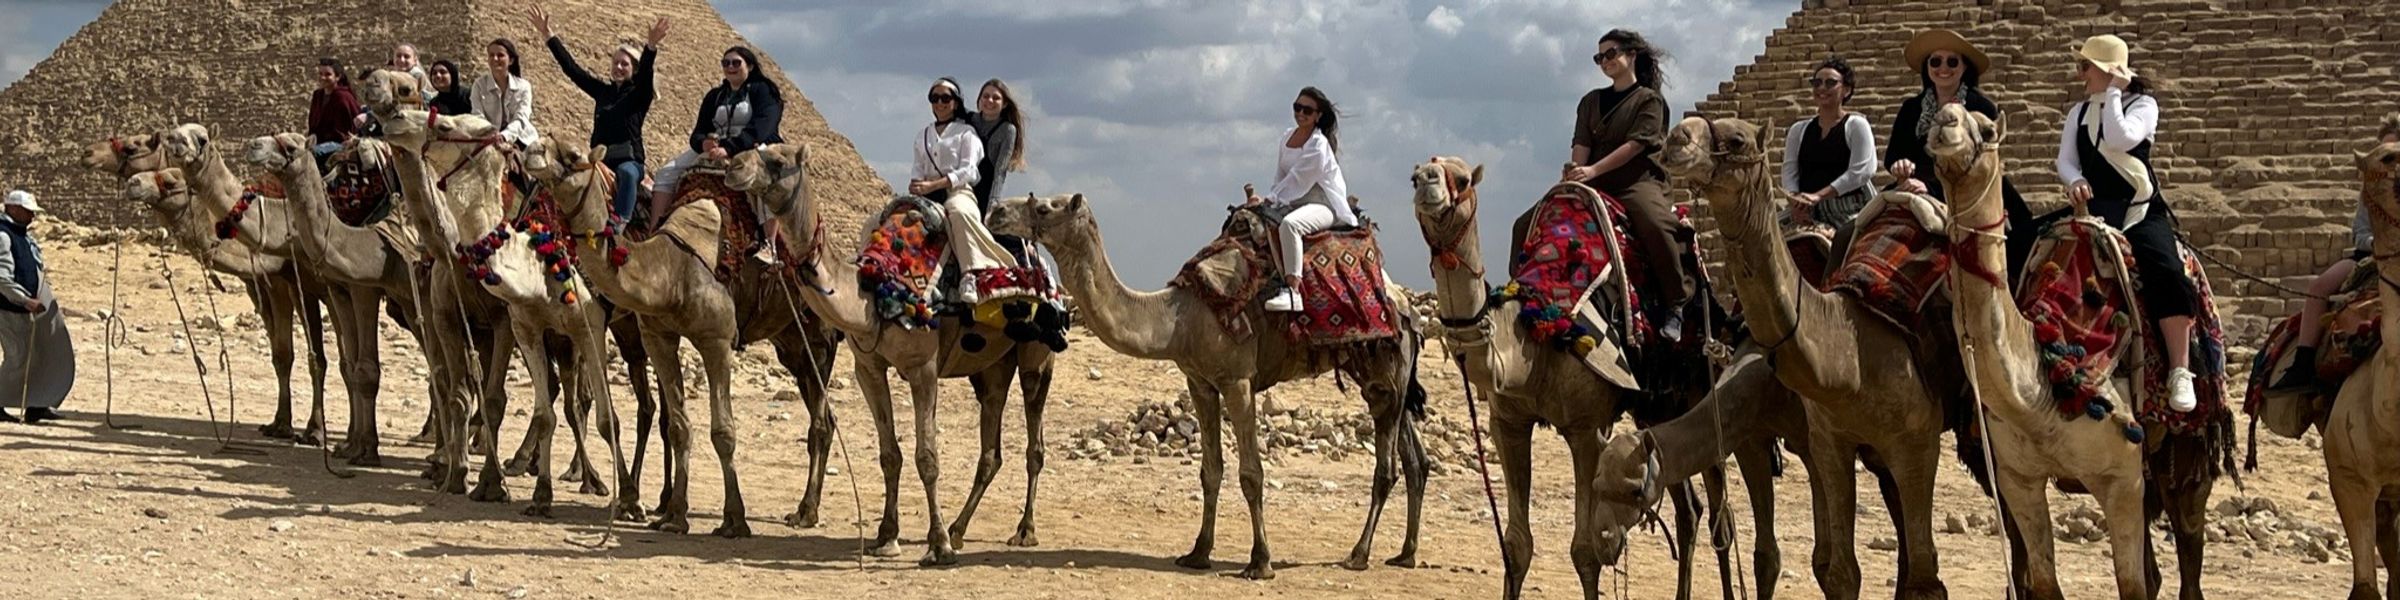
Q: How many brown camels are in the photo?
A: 13